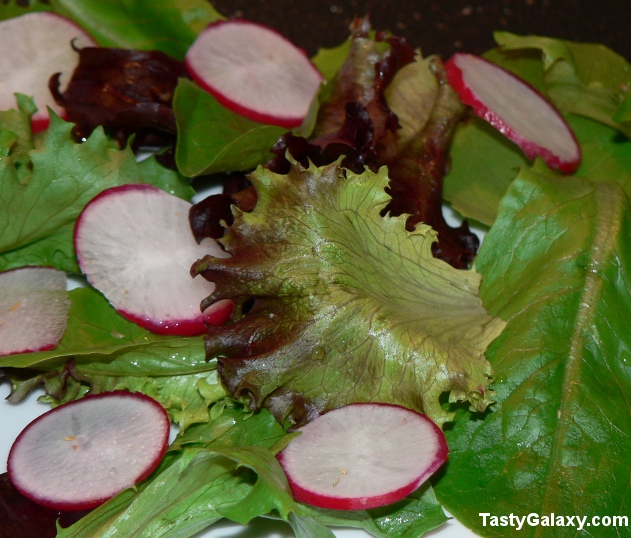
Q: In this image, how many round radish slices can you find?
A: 7